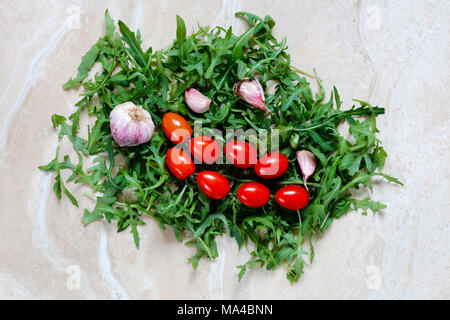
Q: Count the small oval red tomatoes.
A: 8